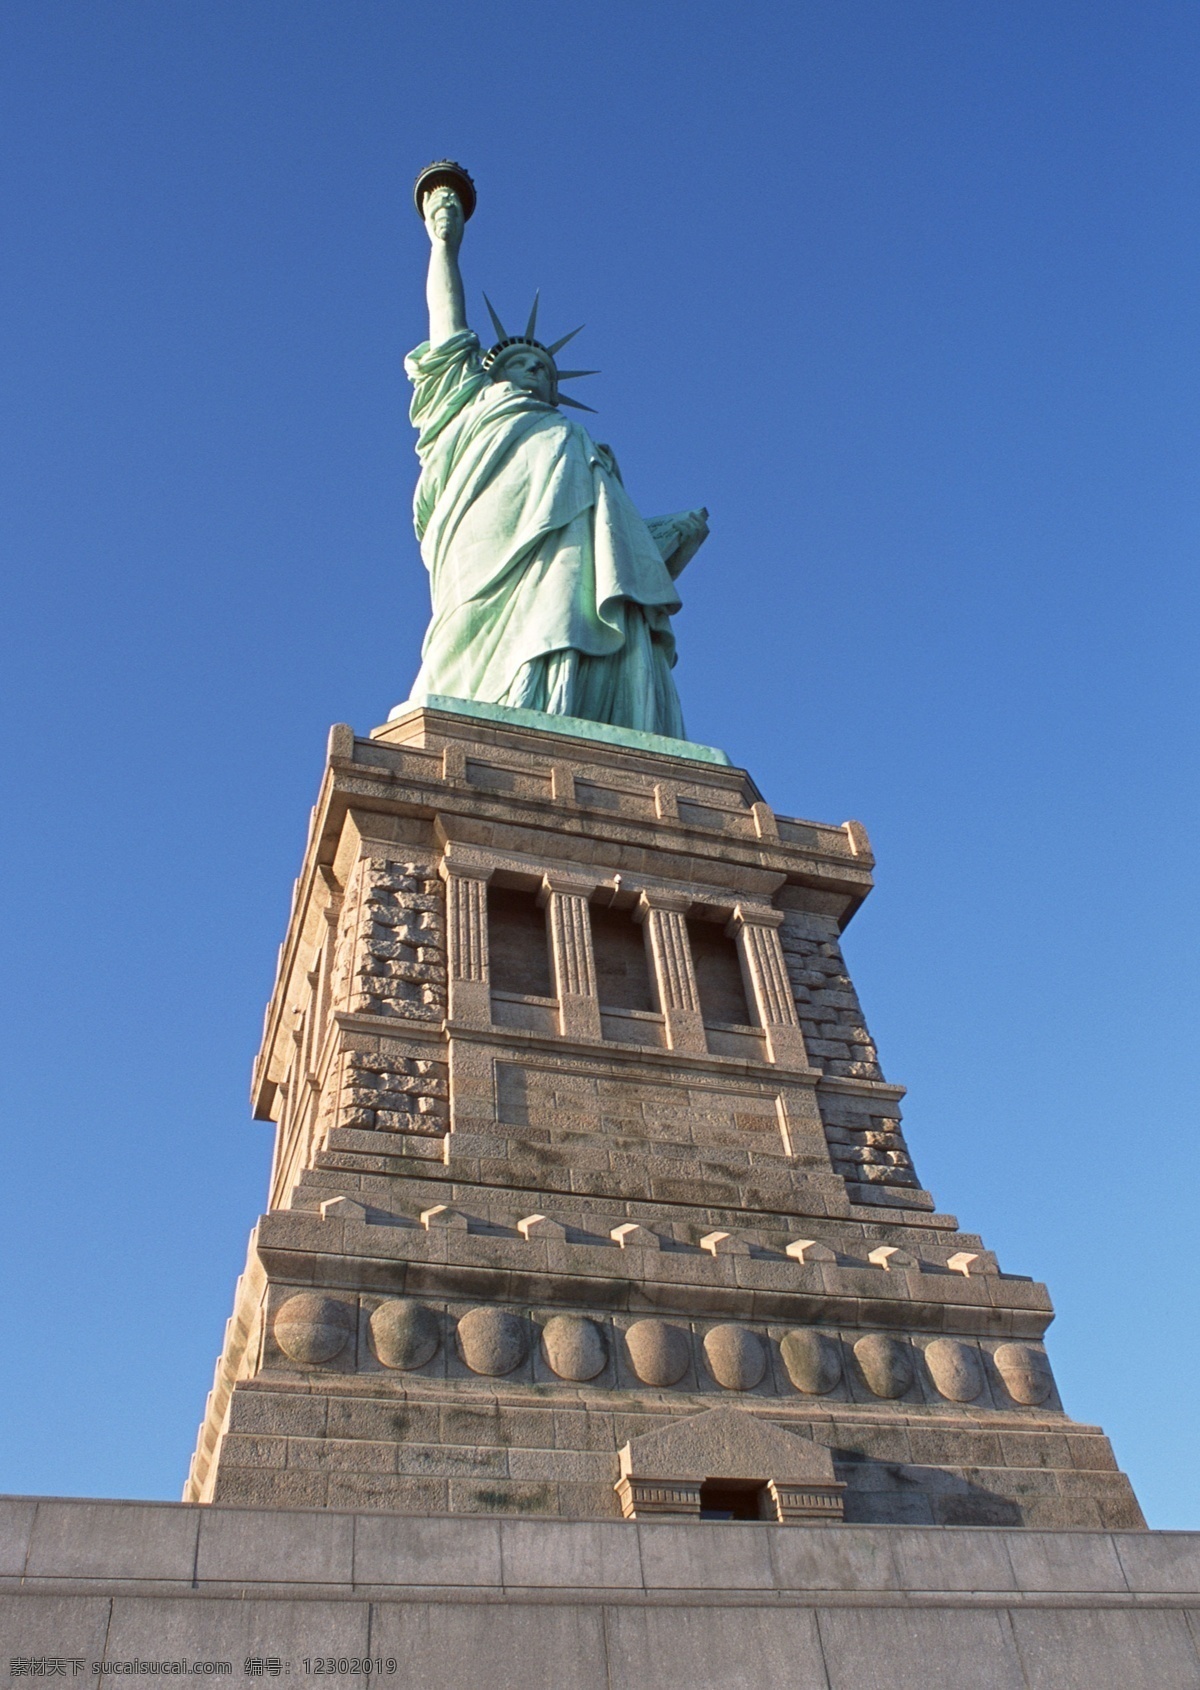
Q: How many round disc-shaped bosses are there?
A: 10